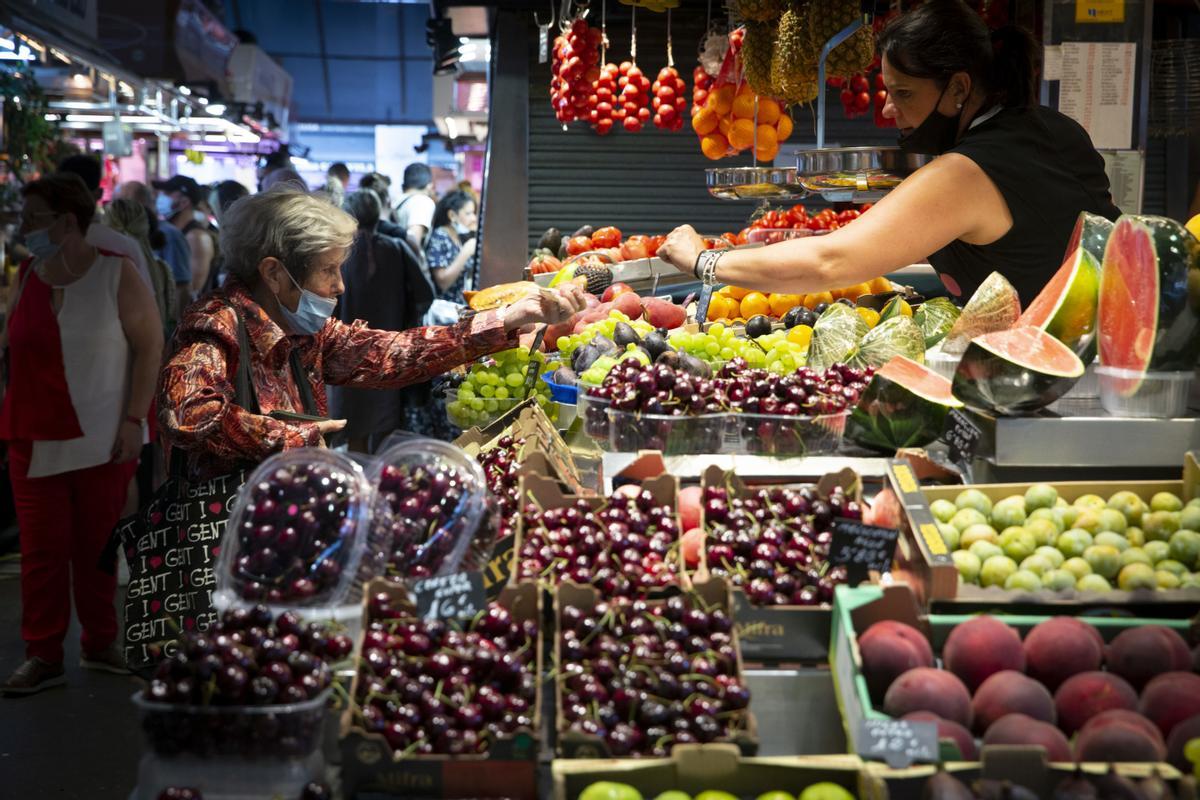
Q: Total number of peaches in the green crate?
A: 12